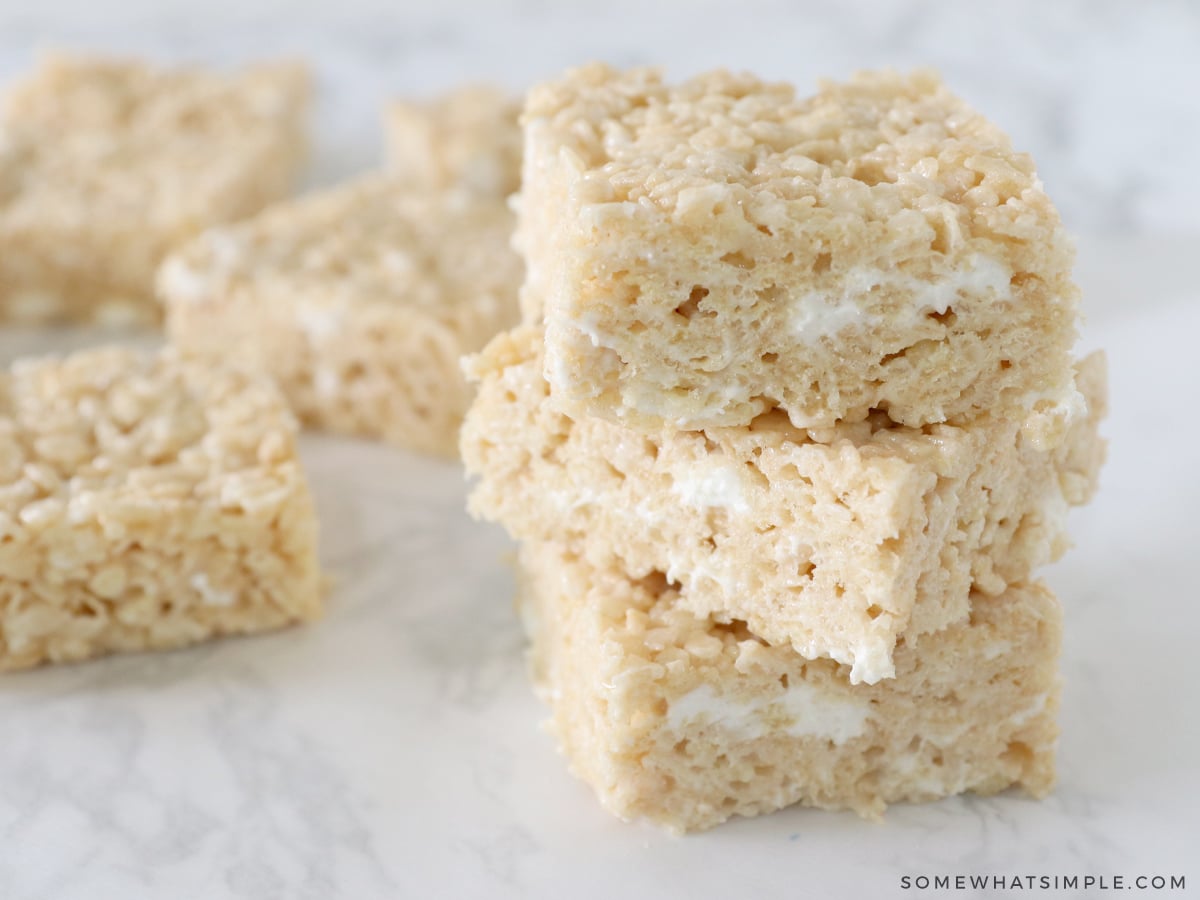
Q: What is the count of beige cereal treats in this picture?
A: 7